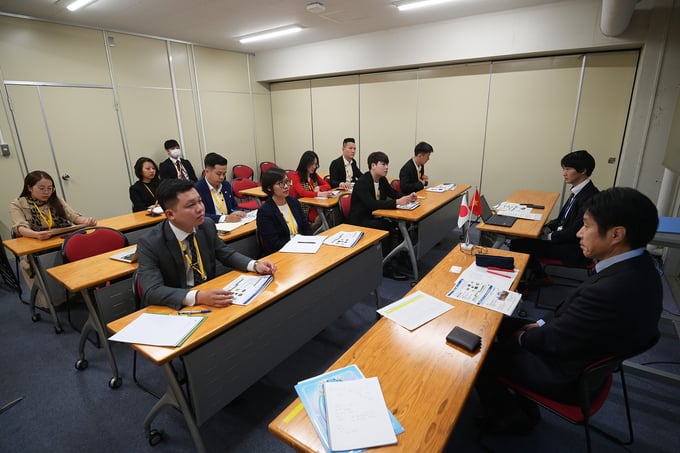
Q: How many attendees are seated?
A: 12